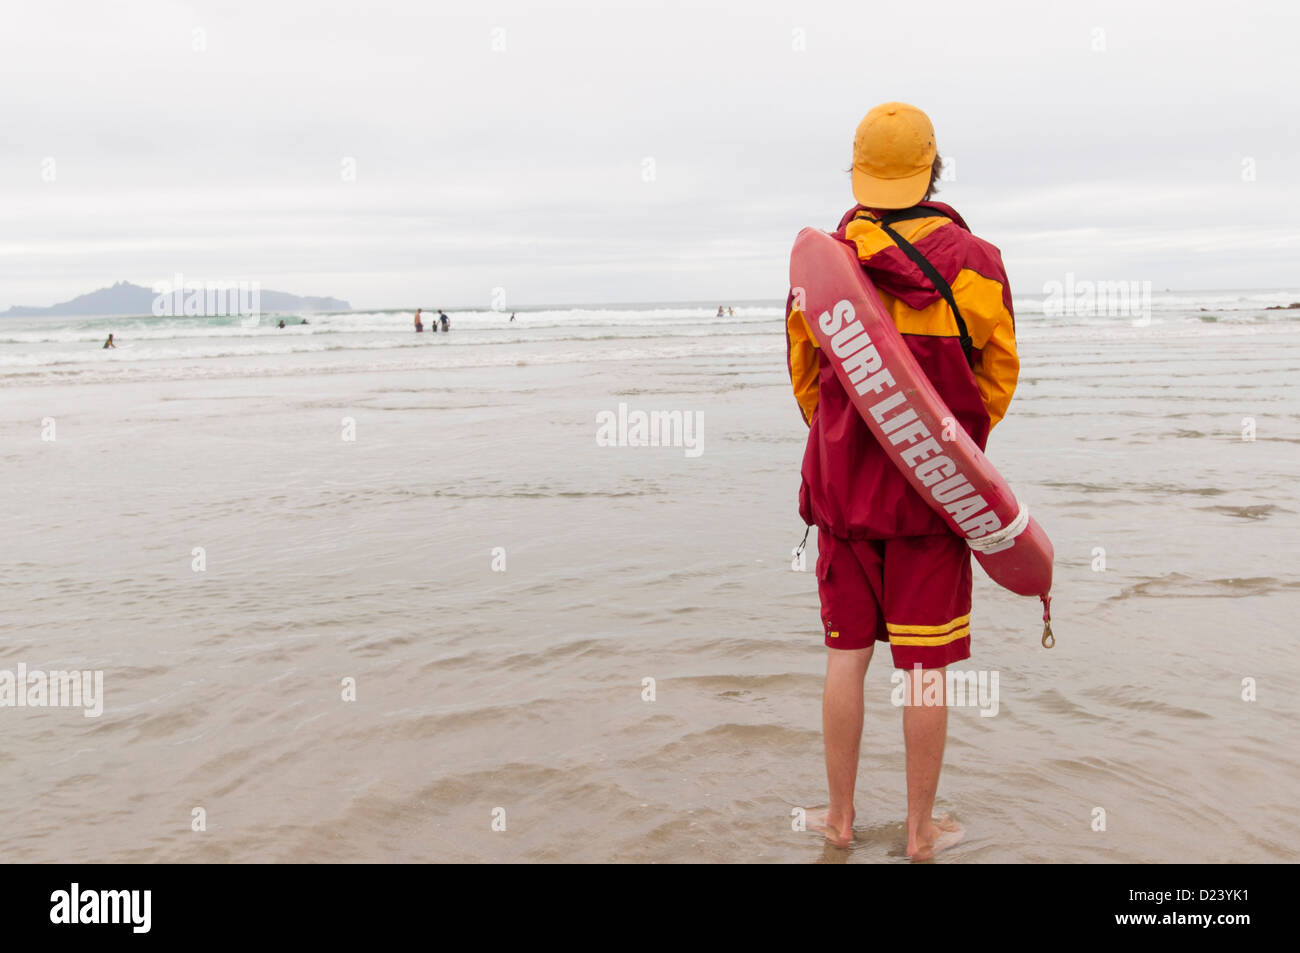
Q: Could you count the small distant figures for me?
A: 9